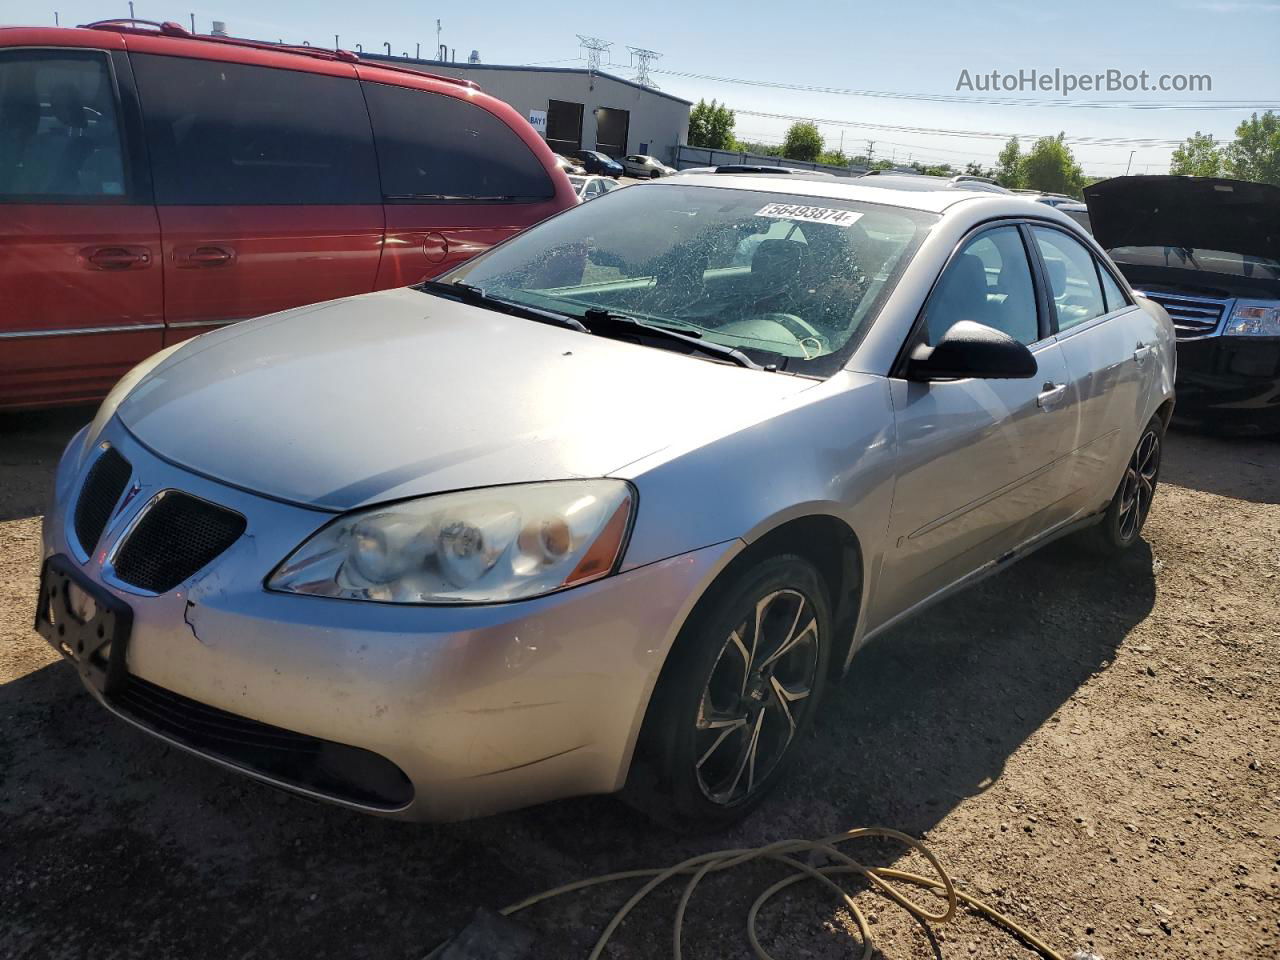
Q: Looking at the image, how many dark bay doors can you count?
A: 2